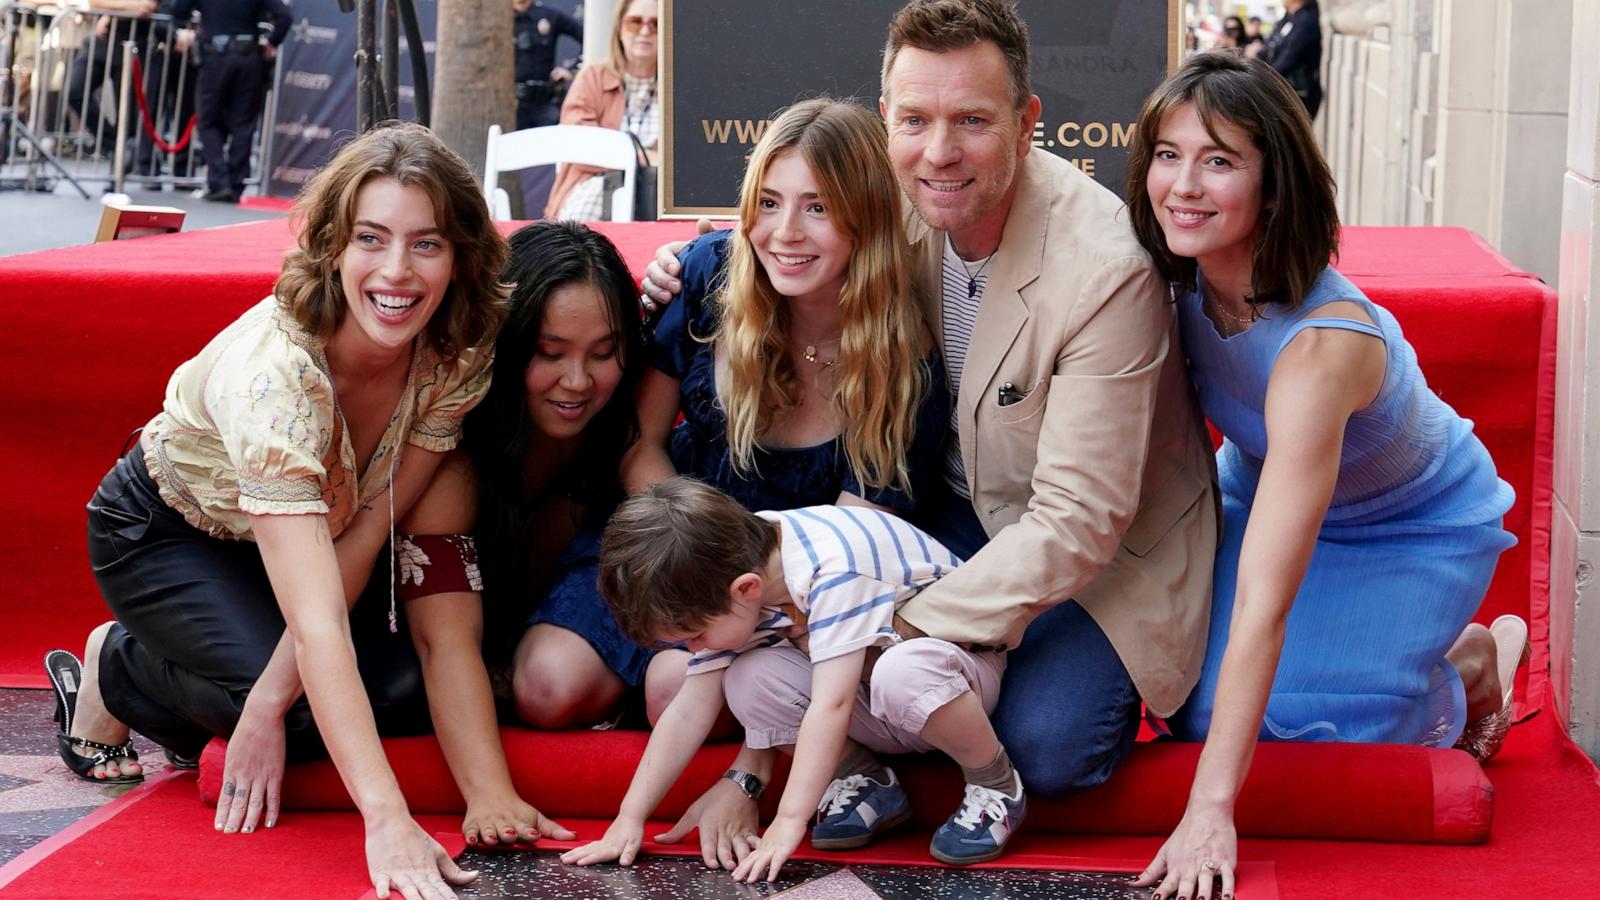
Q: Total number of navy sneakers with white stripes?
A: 2